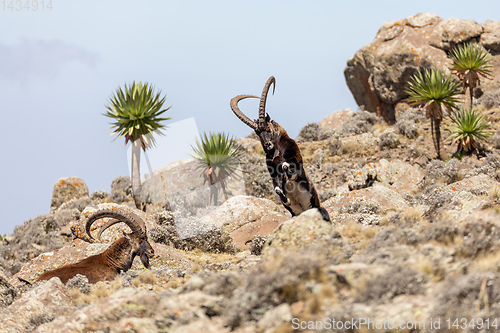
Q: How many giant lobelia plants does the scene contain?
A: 5